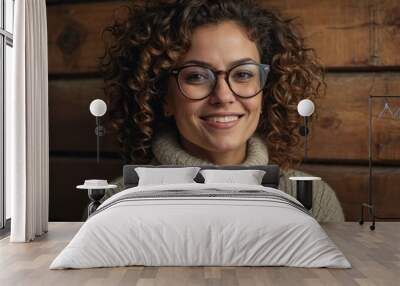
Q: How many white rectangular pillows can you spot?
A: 2